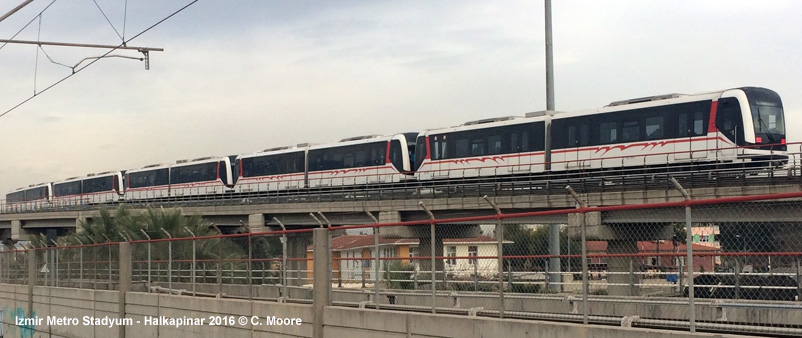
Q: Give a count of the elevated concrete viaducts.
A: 1